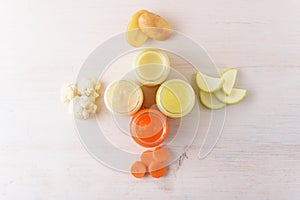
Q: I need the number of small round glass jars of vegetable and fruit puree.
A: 4